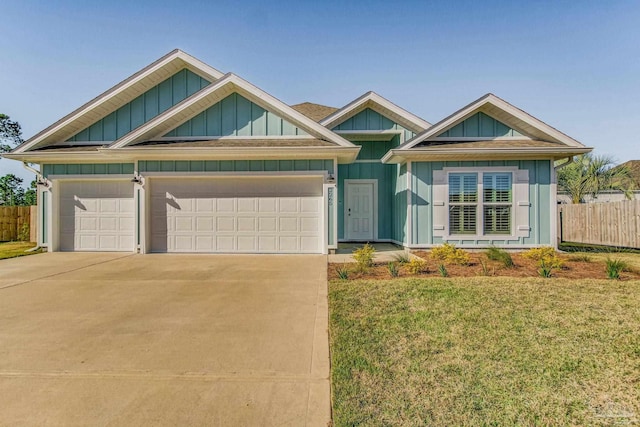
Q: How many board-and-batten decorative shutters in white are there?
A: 2